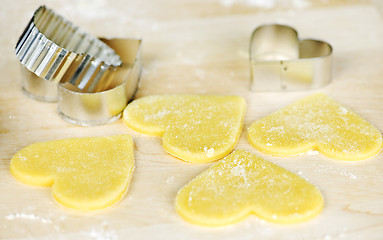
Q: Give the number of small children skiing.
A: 0